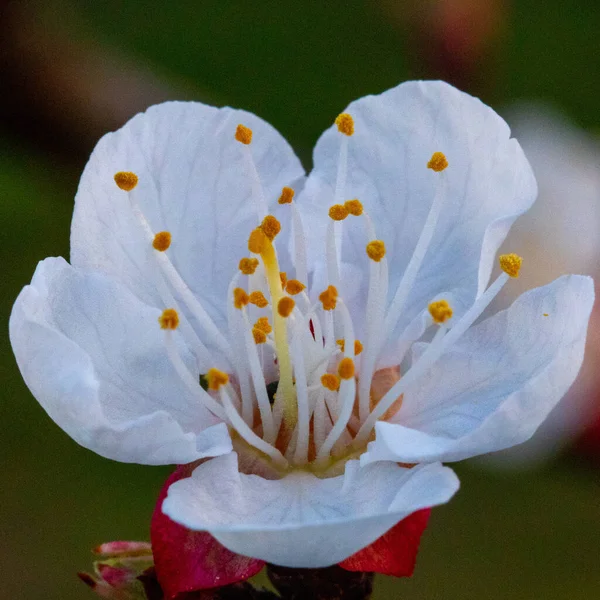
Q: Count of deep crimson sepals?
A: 2